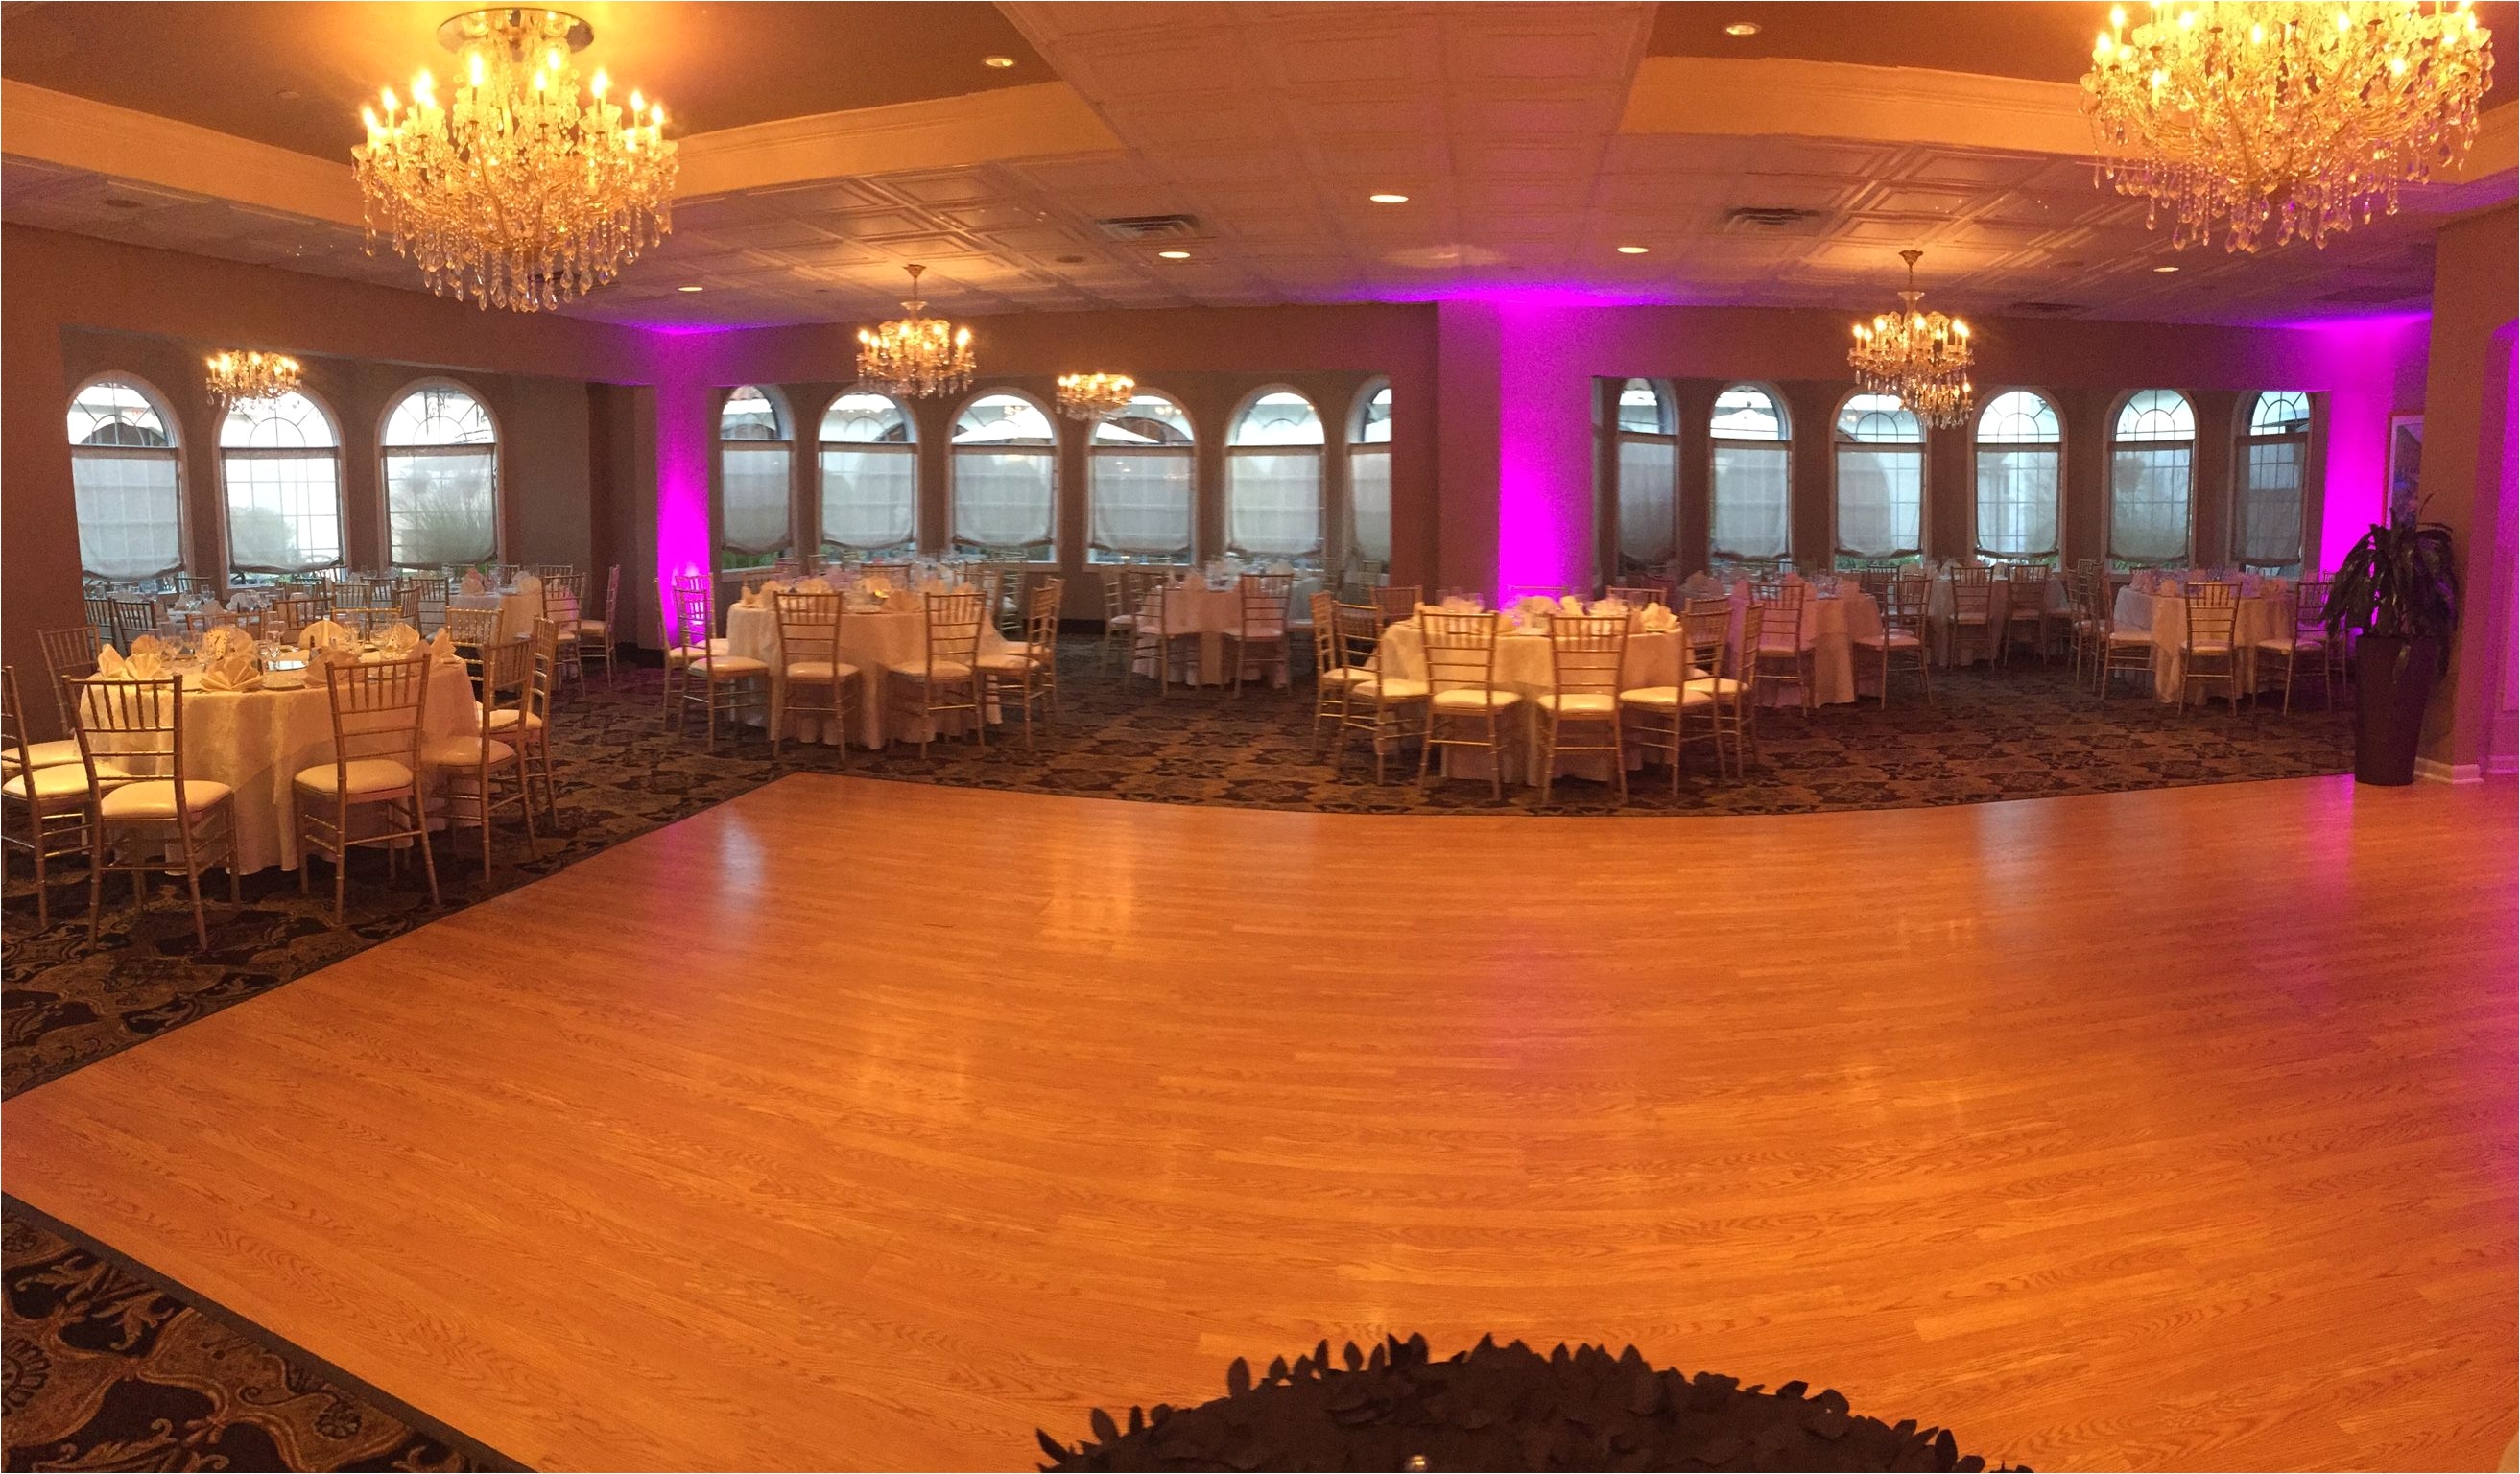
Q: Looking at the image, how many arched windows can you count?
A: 15